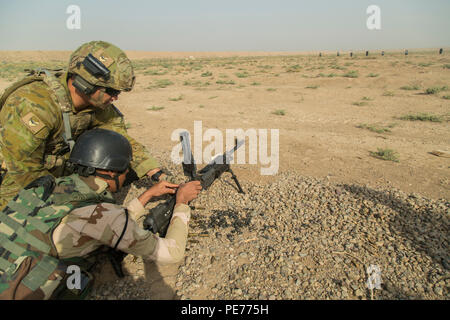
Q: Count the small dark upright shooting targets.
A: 7